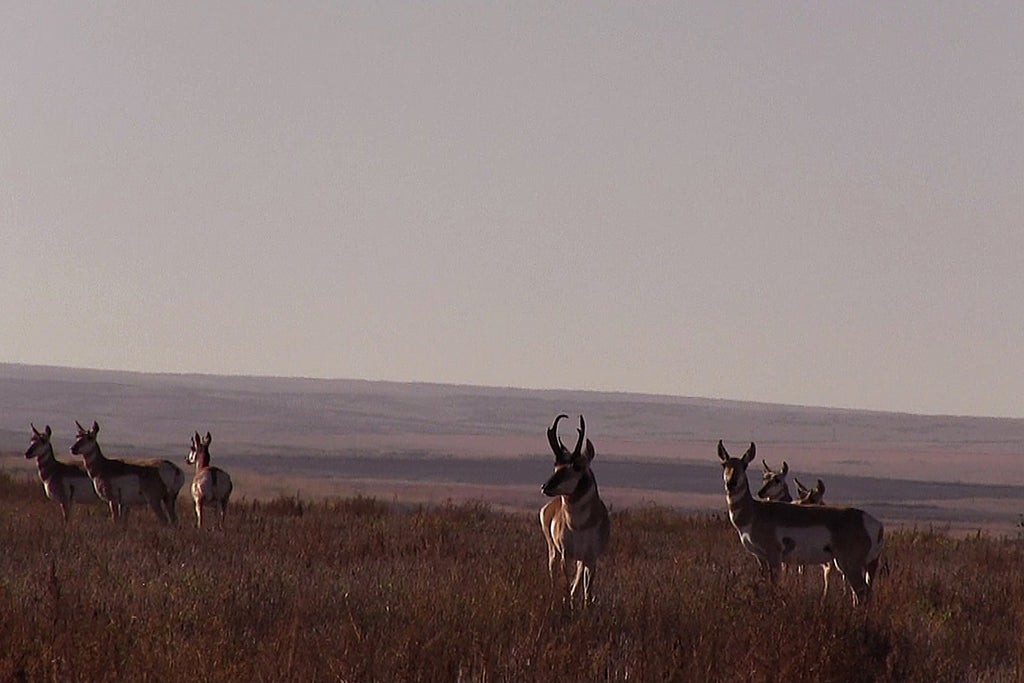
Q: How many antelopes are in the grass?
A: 7